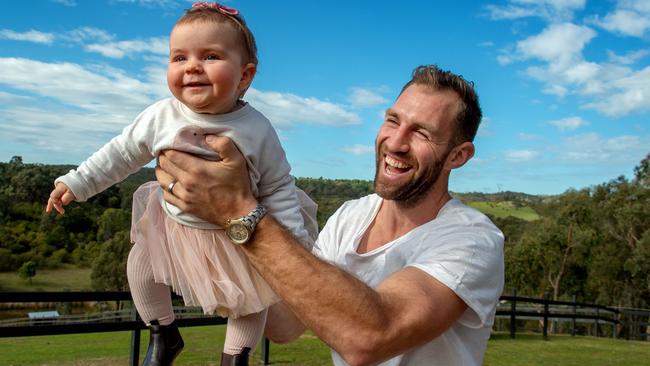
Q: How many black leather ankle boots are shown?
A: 2